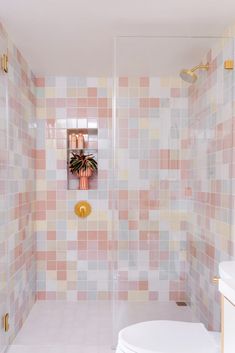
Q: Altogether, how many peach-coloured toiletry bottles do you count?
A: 2